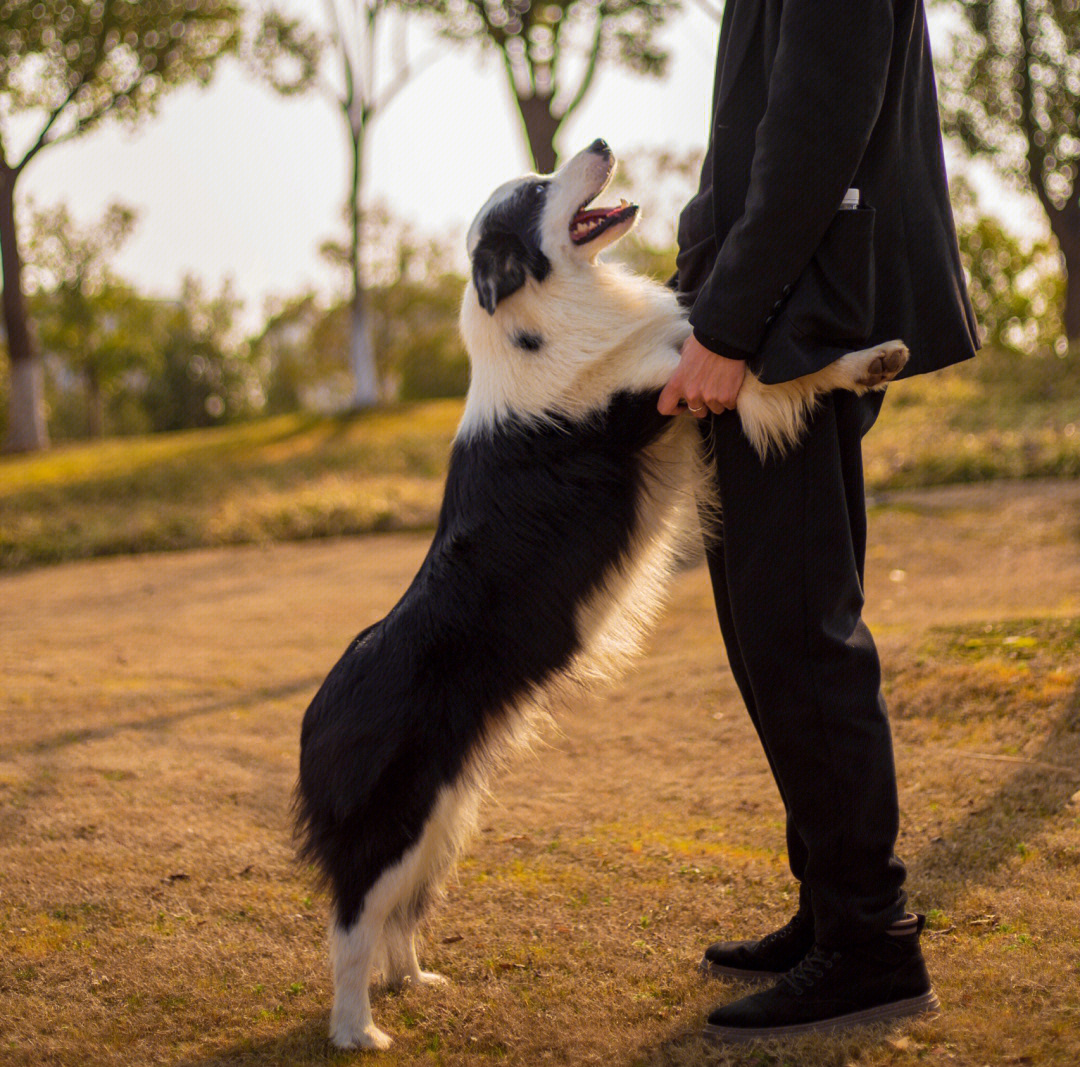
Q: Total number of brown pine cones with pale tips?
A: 0